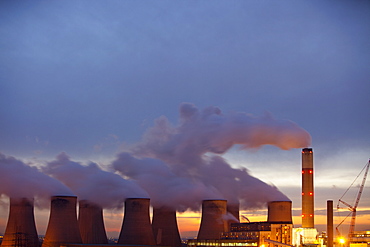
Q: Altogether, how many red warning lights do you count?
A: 8